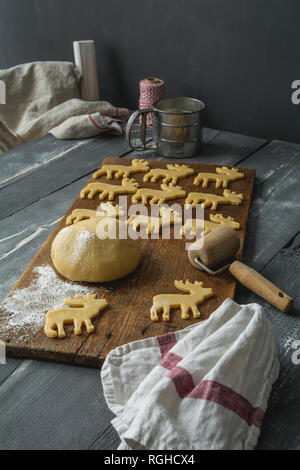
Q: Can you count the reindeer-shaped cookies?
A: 11